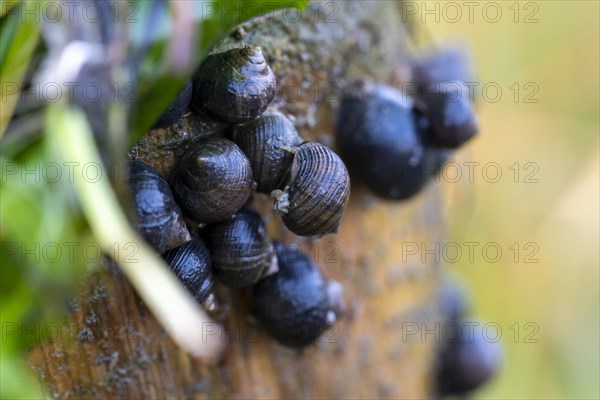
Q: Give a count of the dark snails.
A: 14